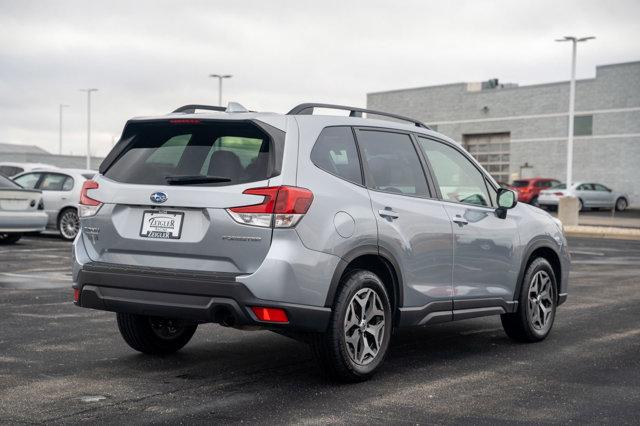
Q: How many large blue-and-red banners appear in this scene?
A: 0